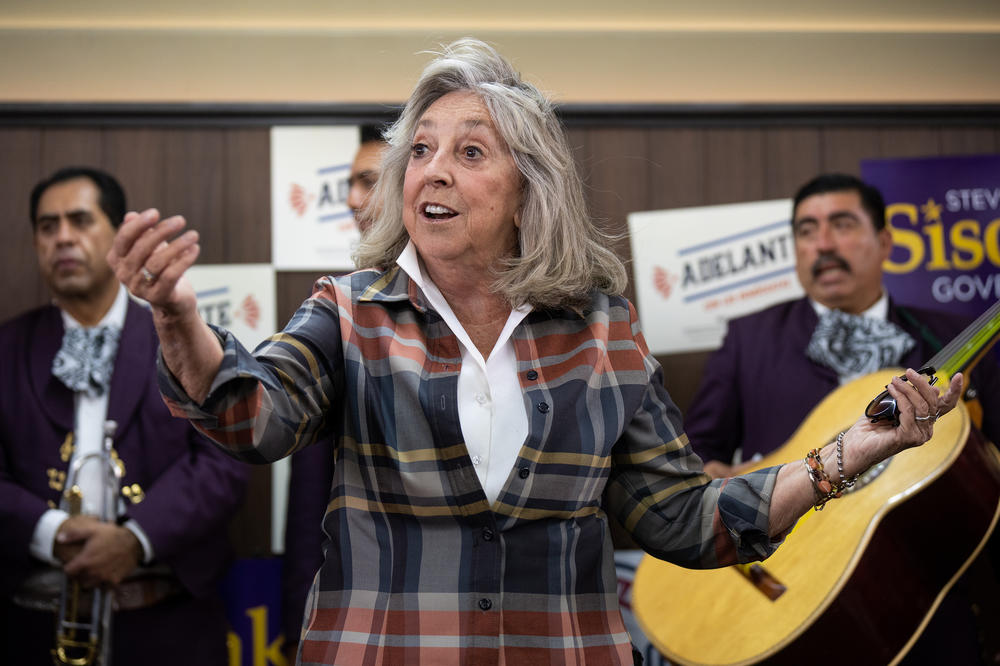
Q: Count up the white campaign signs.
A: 3